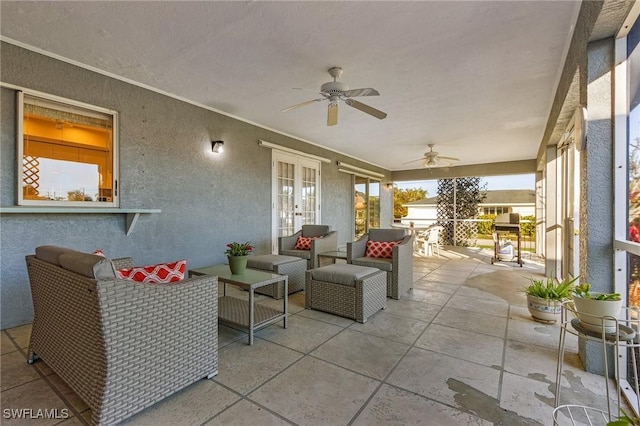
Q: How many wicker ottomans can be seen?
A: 2